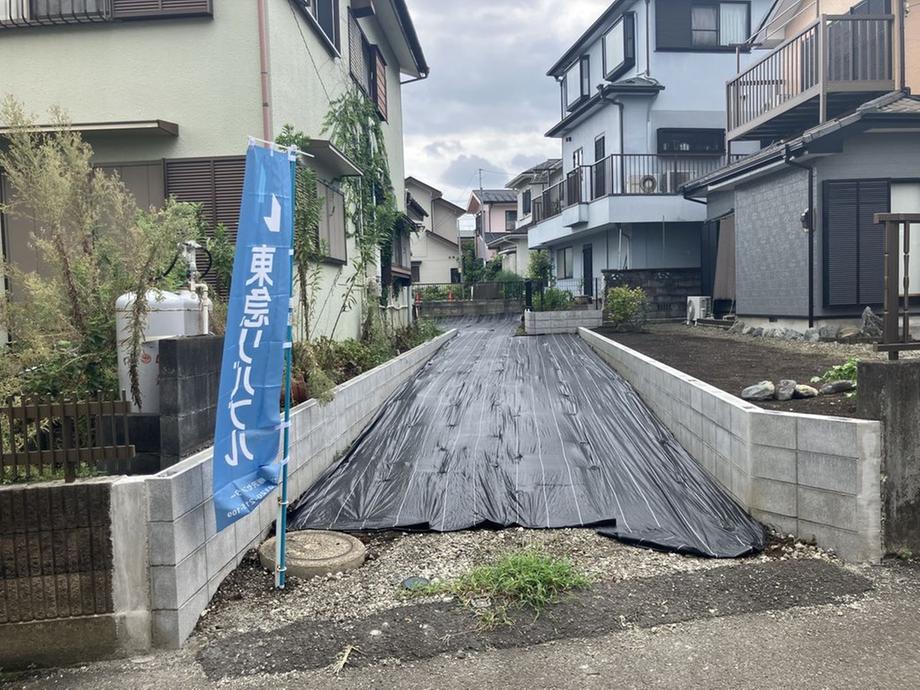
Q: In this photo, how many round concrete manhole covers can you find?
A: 1